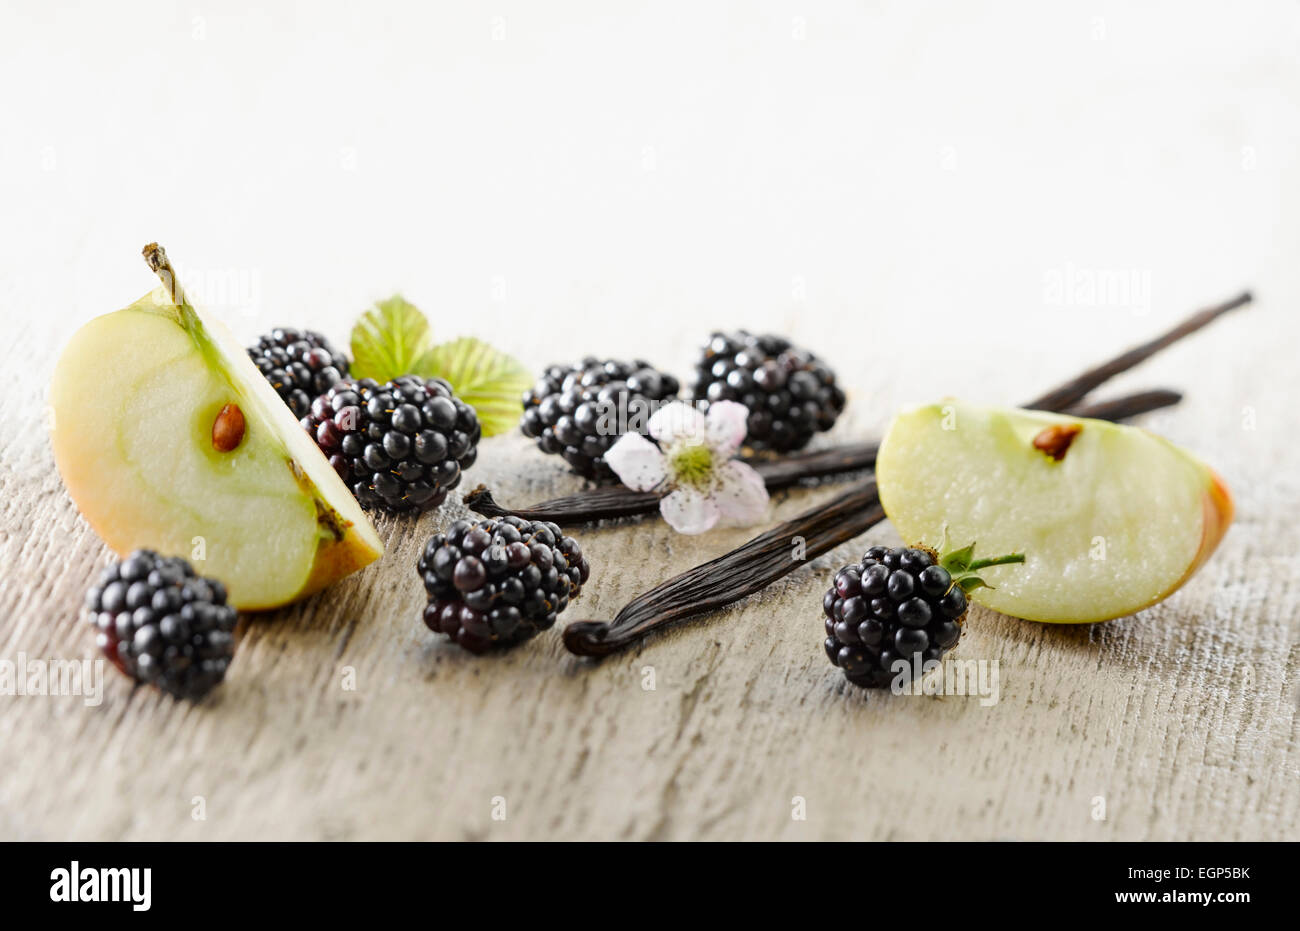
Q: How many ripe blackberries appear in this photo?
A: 7